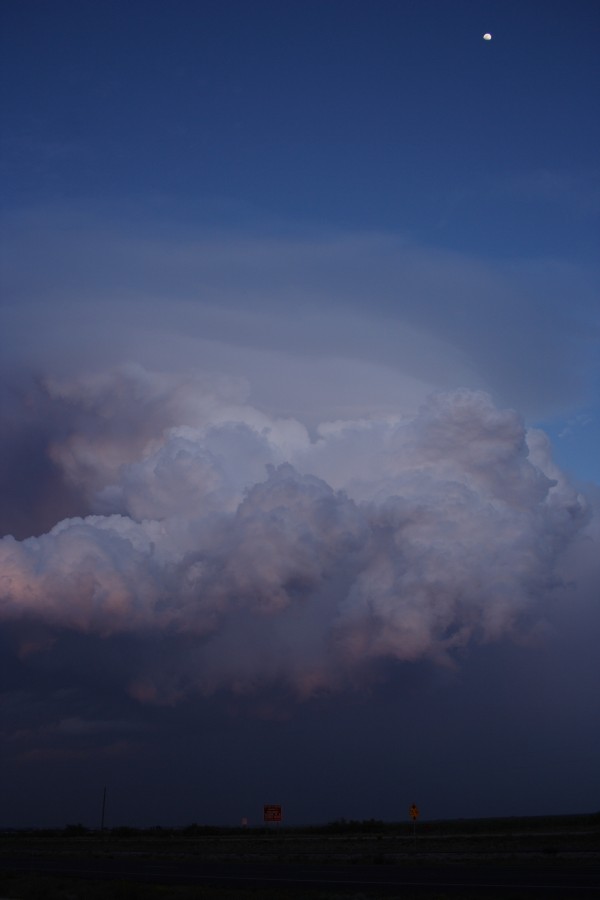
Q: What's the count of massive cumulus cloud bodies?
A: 1